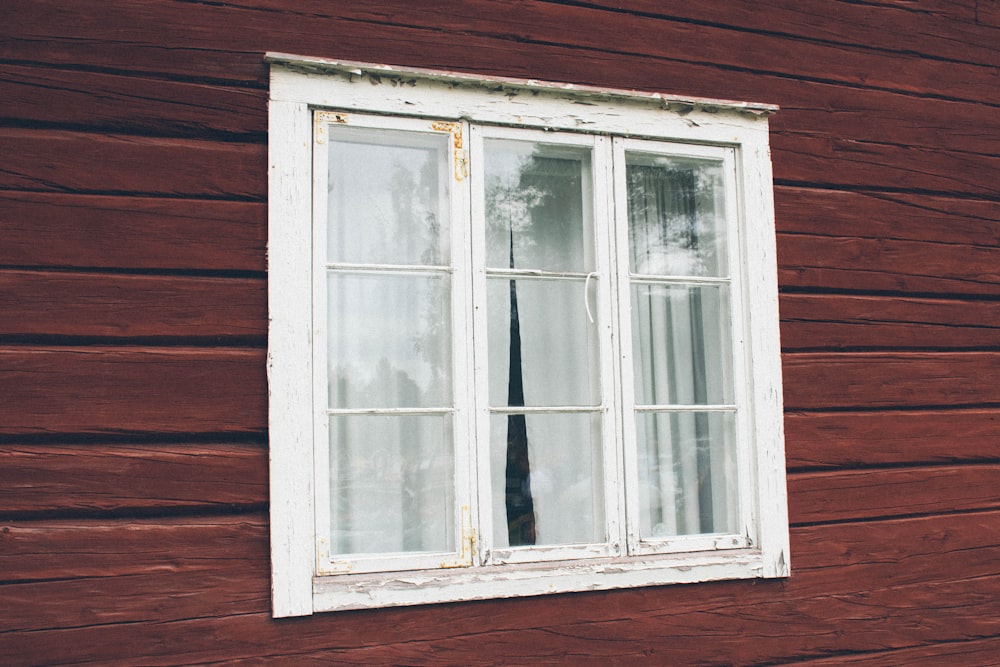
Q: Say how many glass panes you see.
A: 9